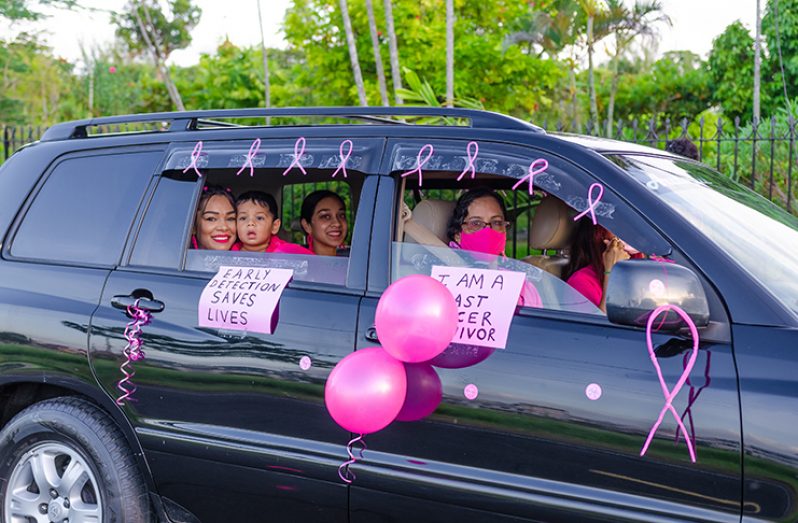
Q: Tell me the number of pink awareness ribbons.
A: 9